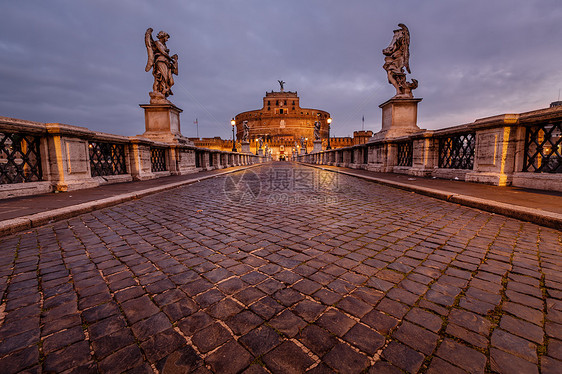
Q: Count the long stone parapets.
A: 2